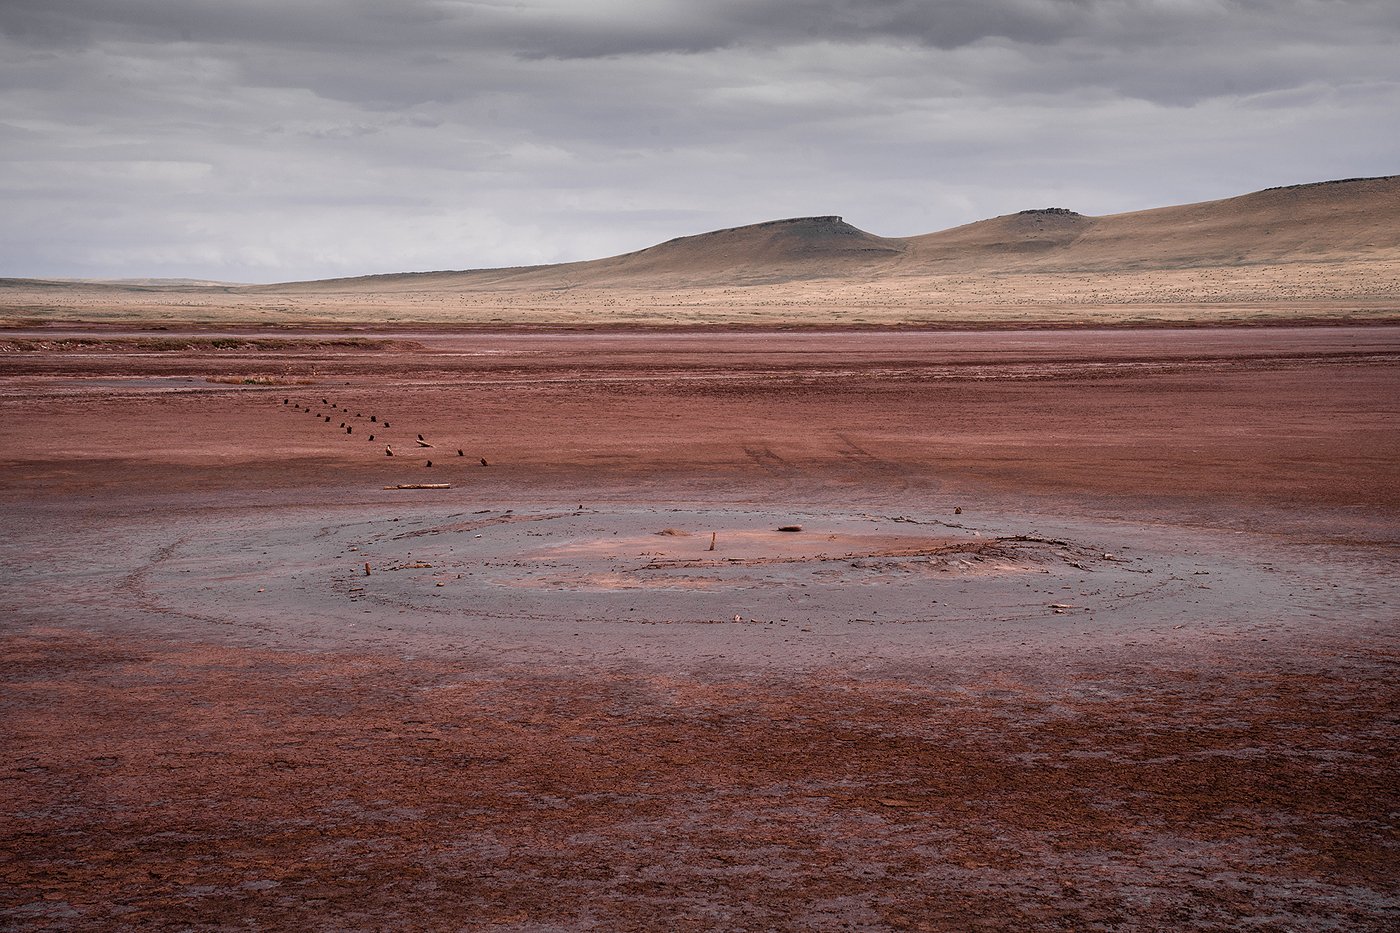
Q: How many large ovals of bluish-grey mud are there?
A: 1